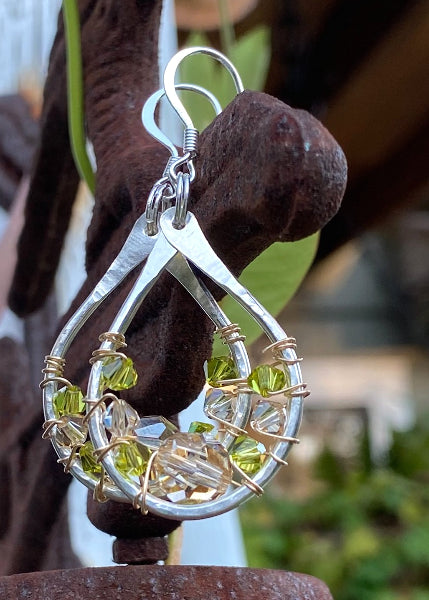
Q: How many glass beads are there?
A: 14